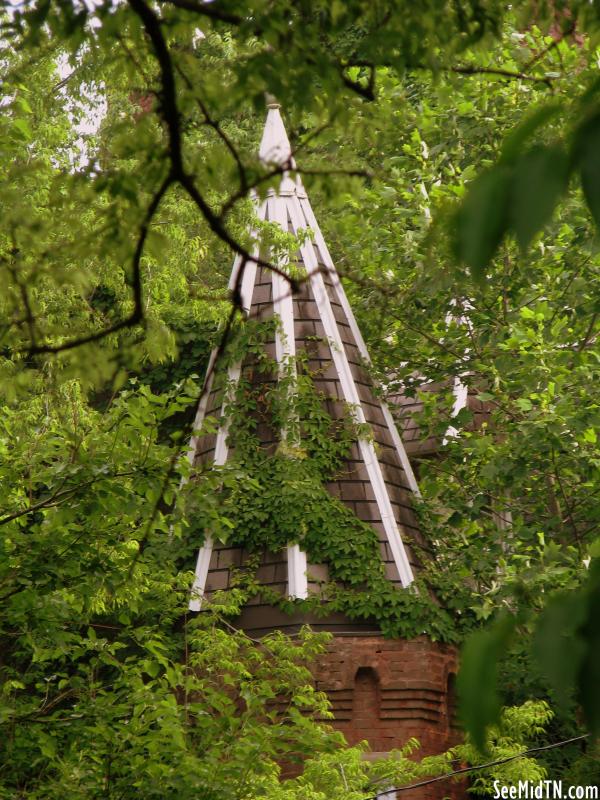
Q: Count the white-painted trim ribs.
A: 5